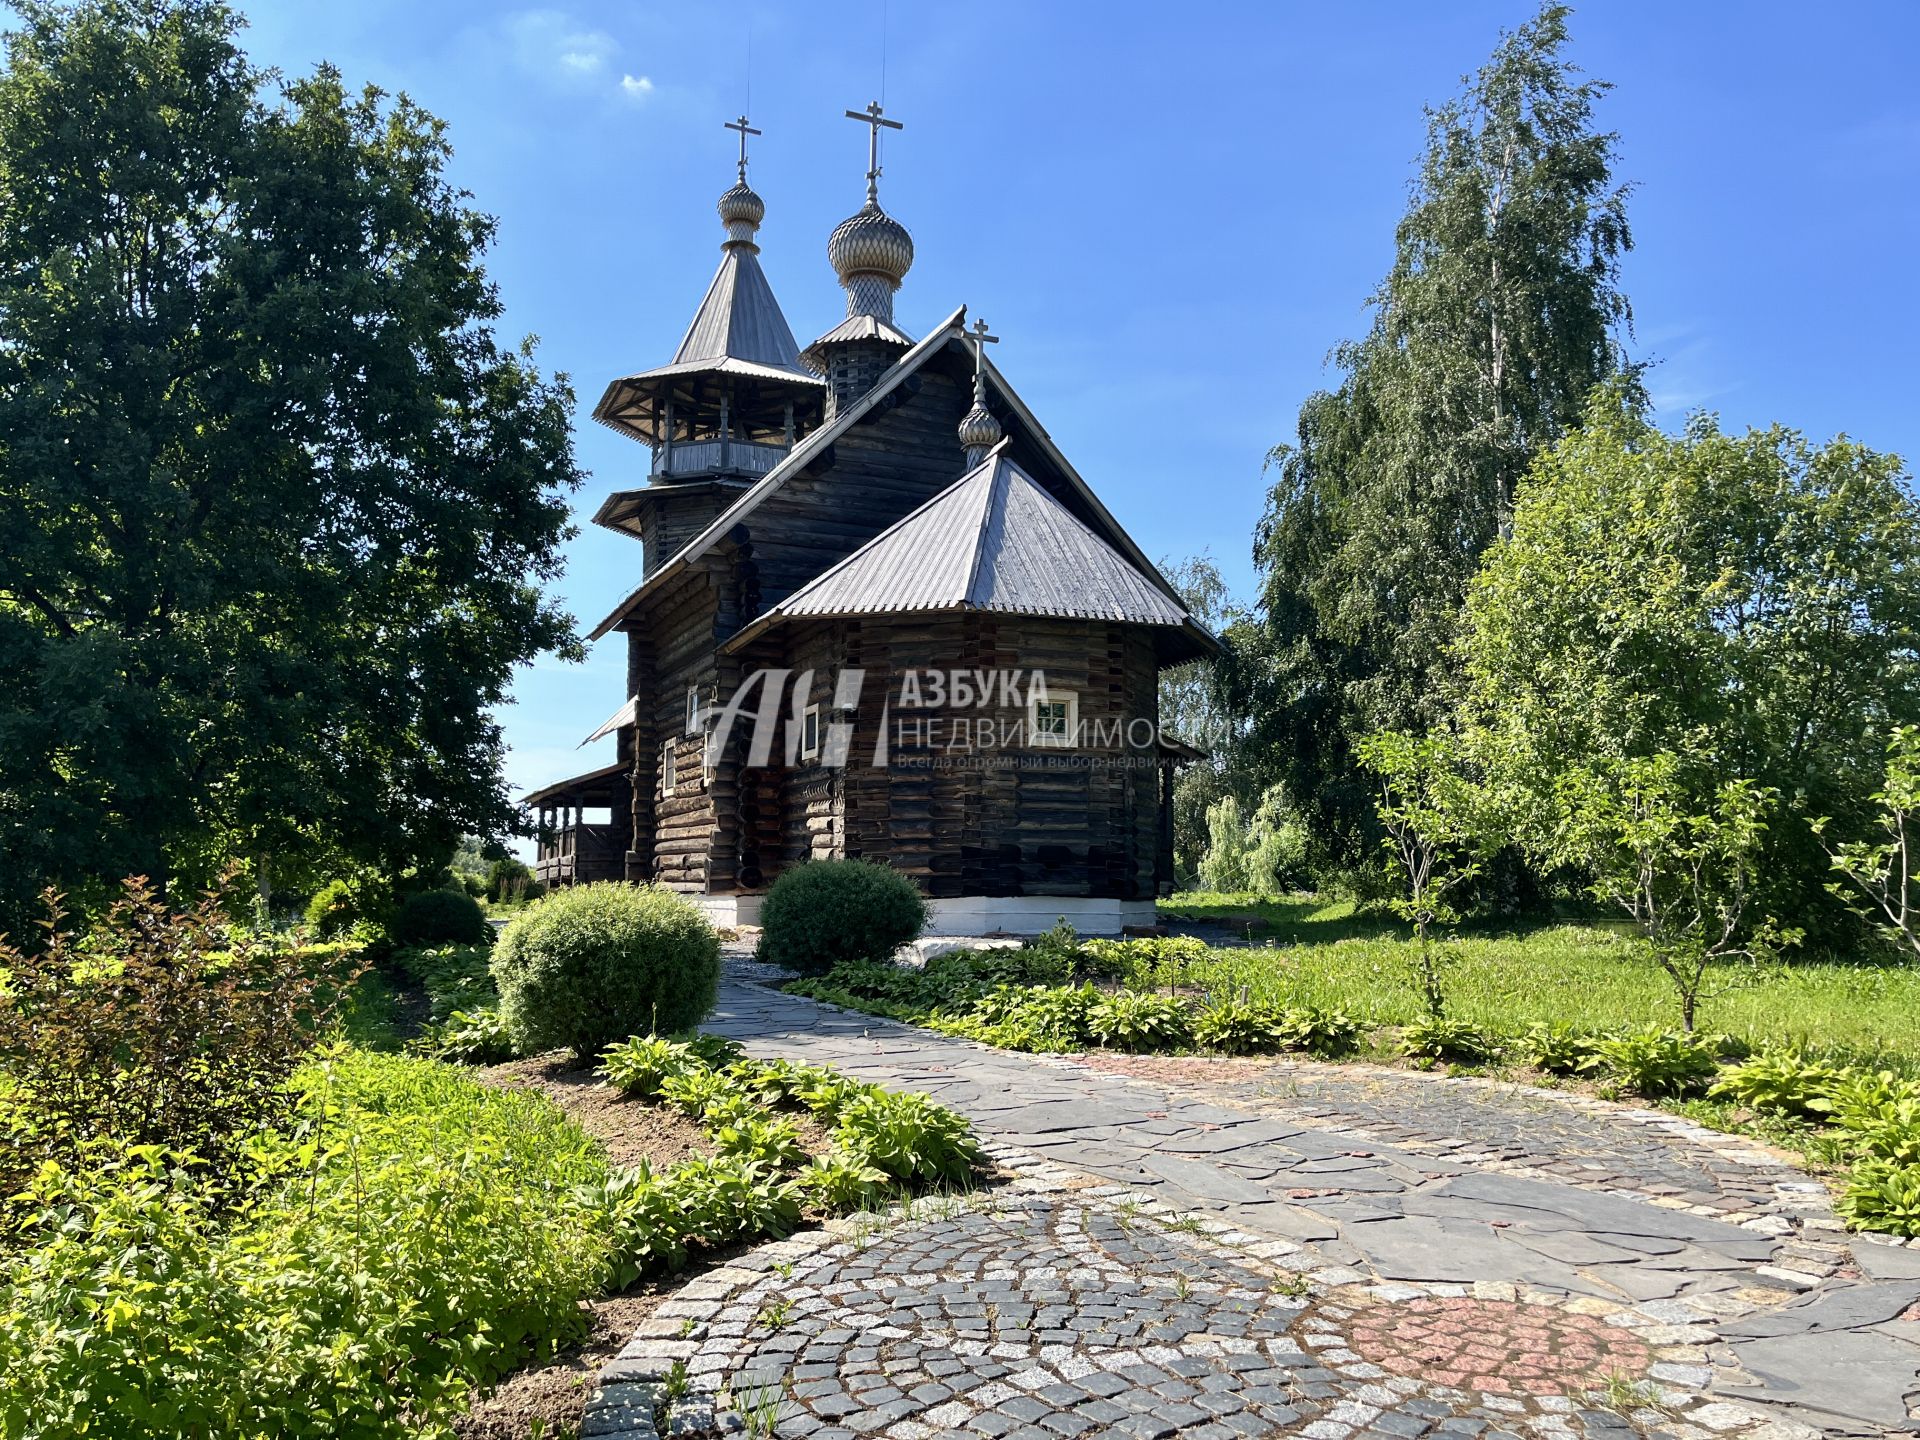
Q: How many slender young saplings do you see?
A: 3